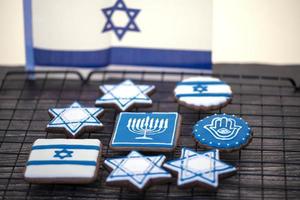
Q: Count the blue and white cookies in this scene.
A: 8